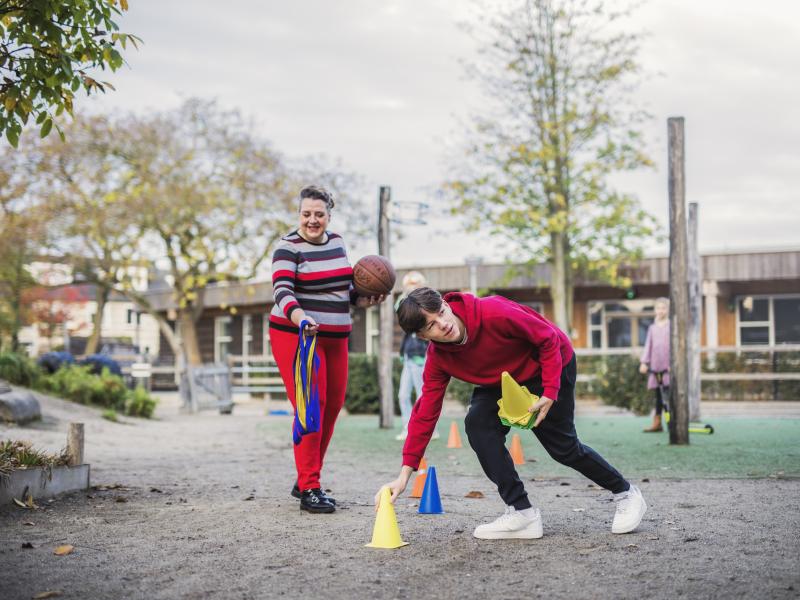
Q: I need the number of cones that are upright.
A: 5